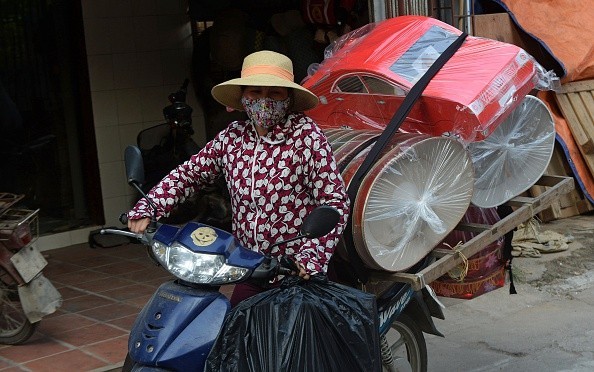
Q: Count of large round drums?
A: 2